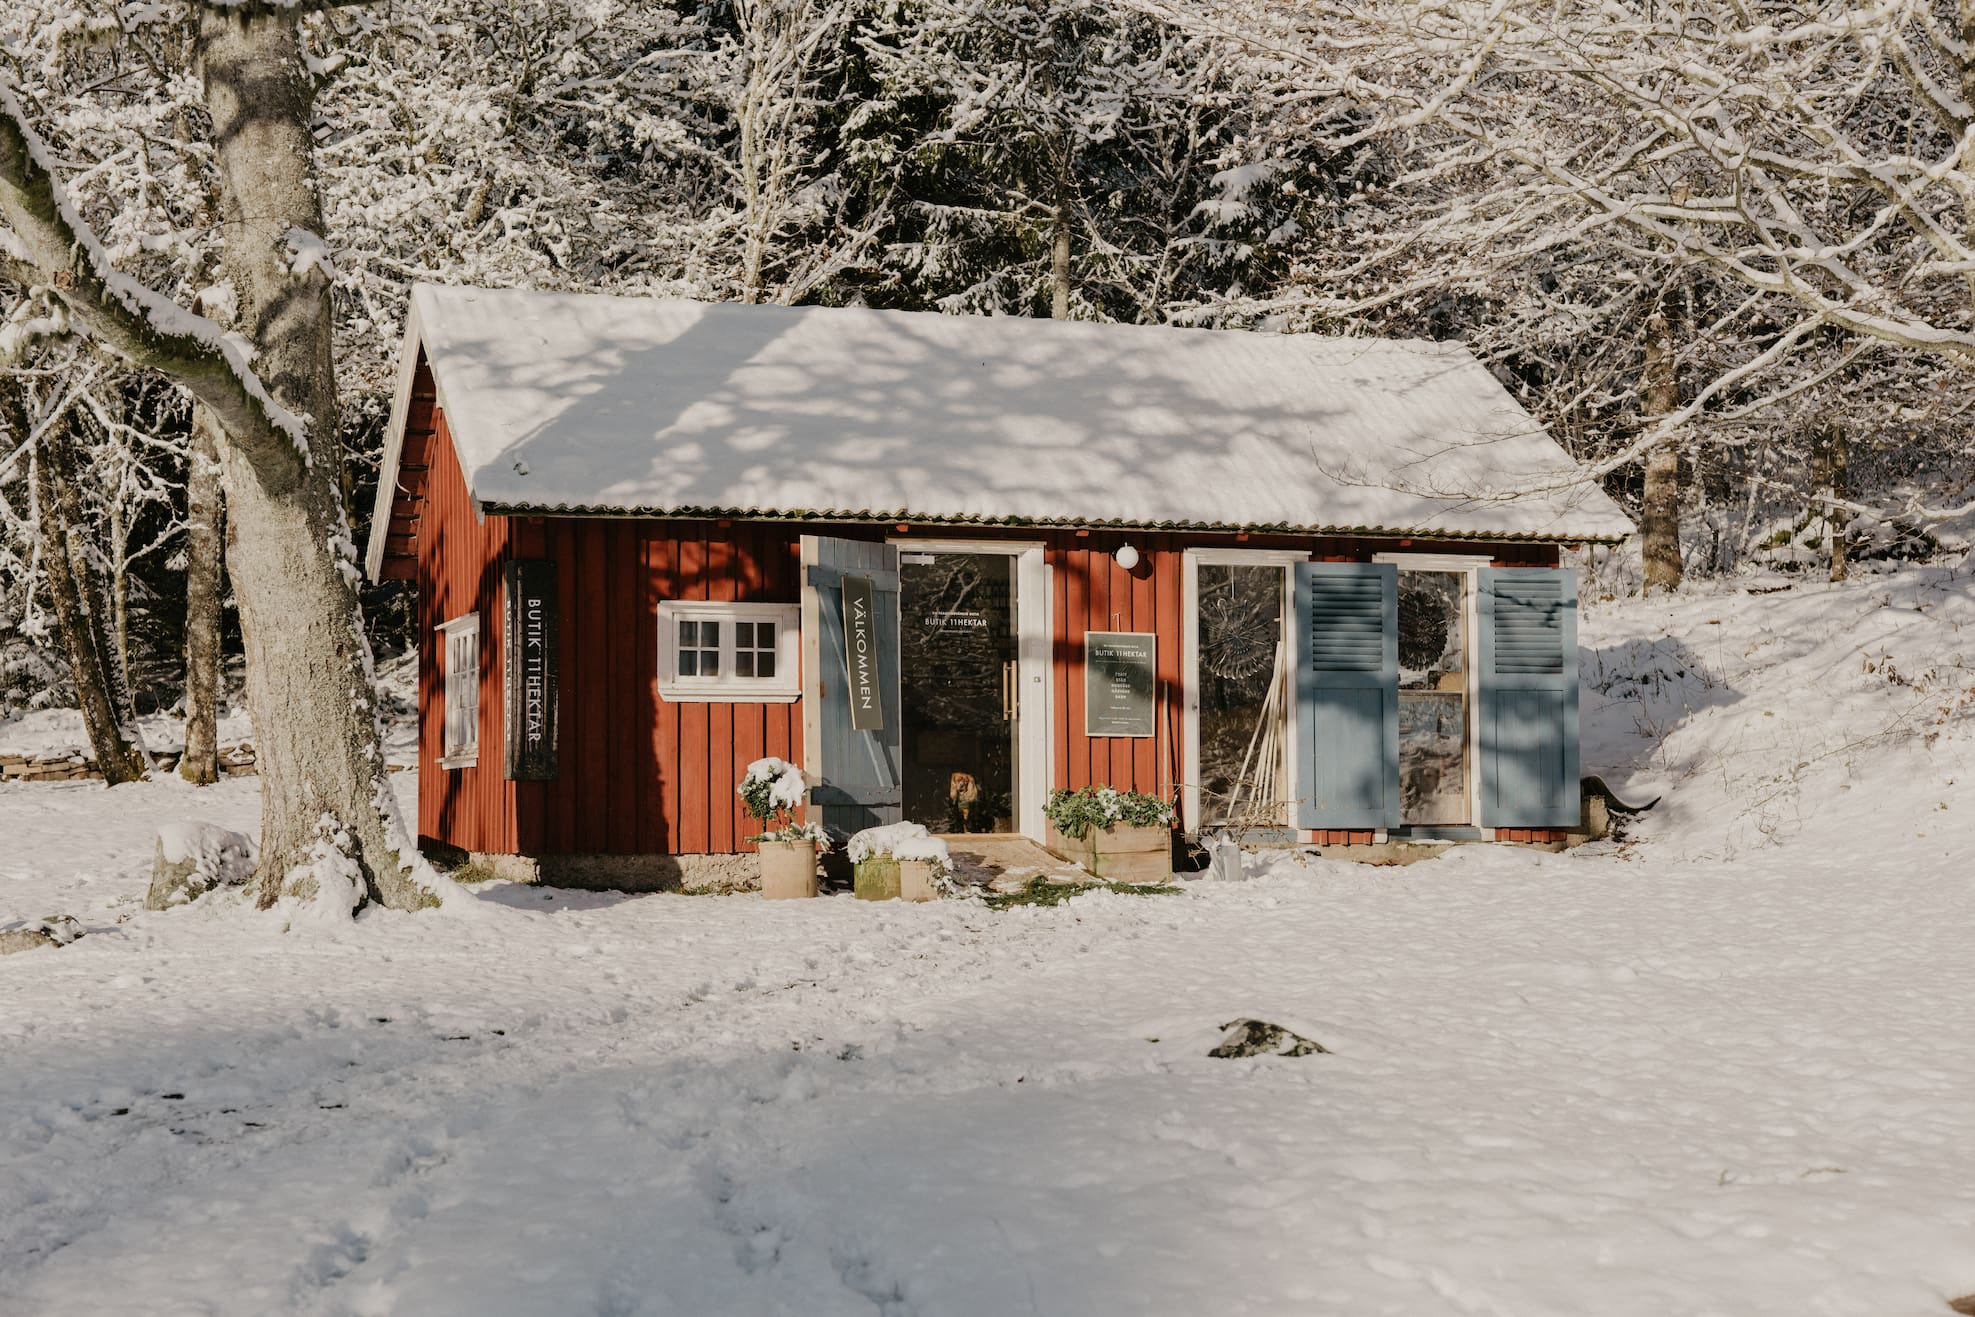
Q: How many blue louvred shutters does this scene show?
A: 2